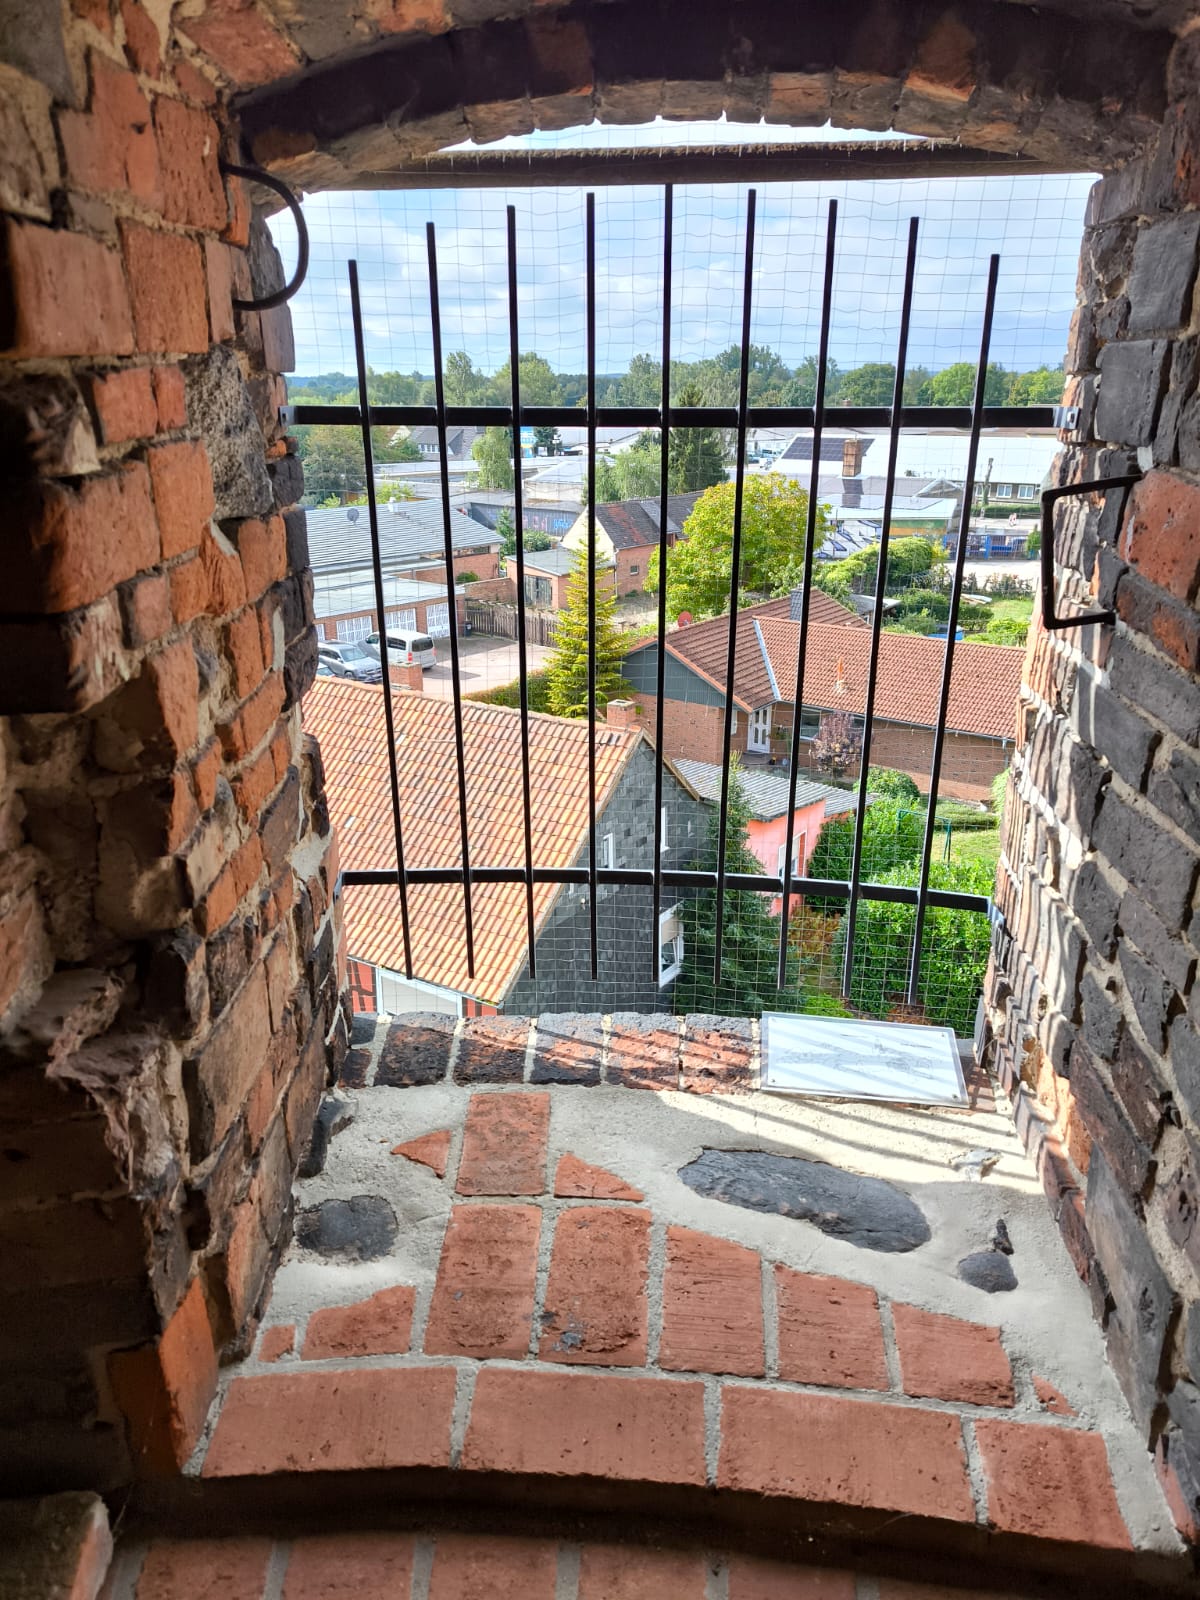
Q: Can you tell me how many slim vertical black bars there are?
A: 9